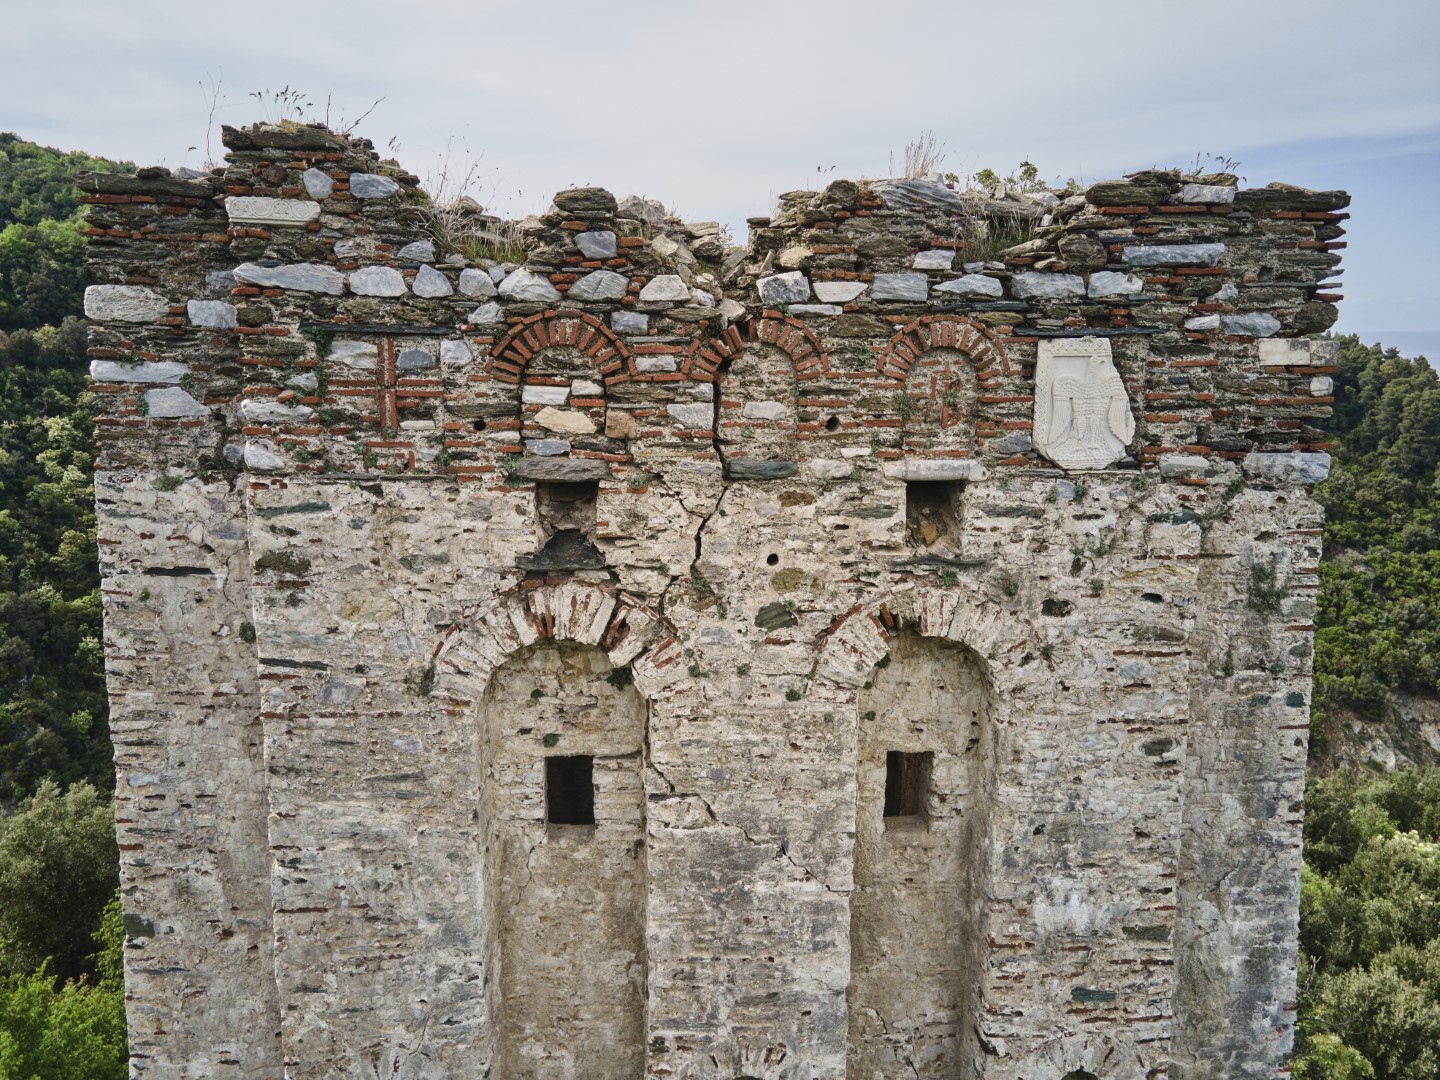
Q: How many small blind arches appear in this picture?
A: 3